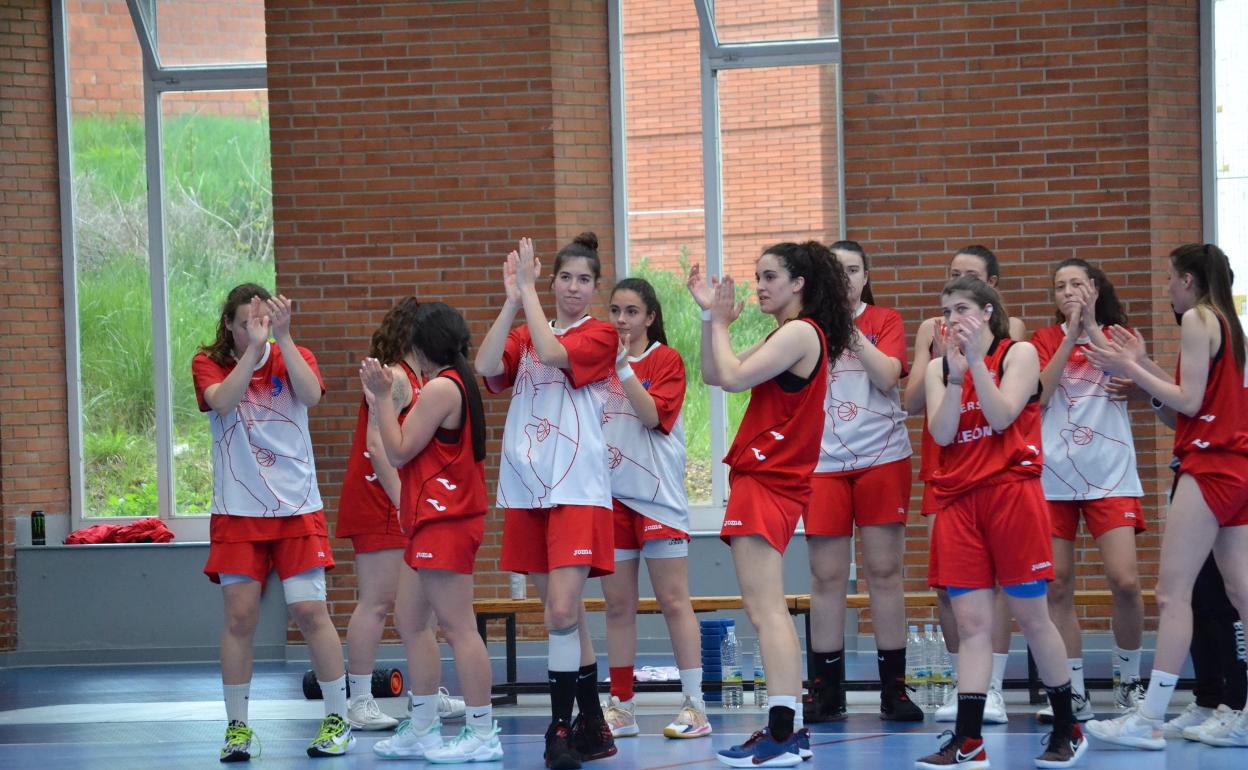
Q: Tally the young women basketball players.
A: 11